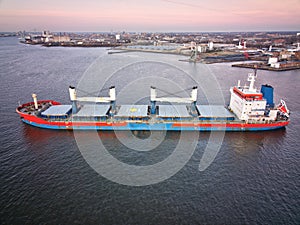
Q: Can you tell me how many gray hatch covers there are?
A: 5